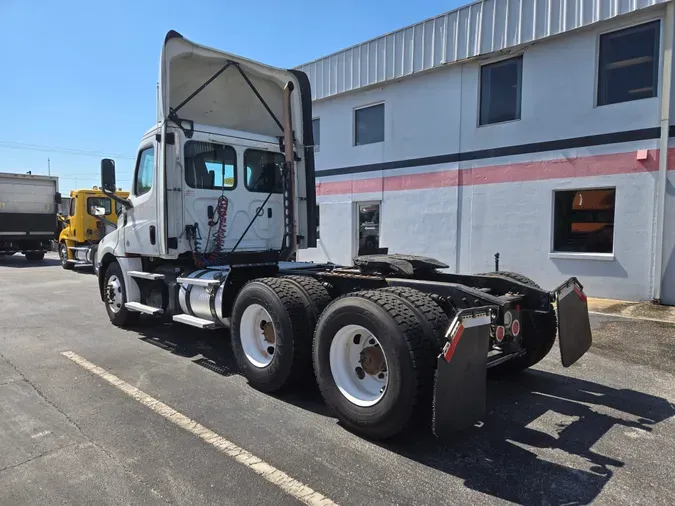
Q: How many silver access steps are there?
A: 4